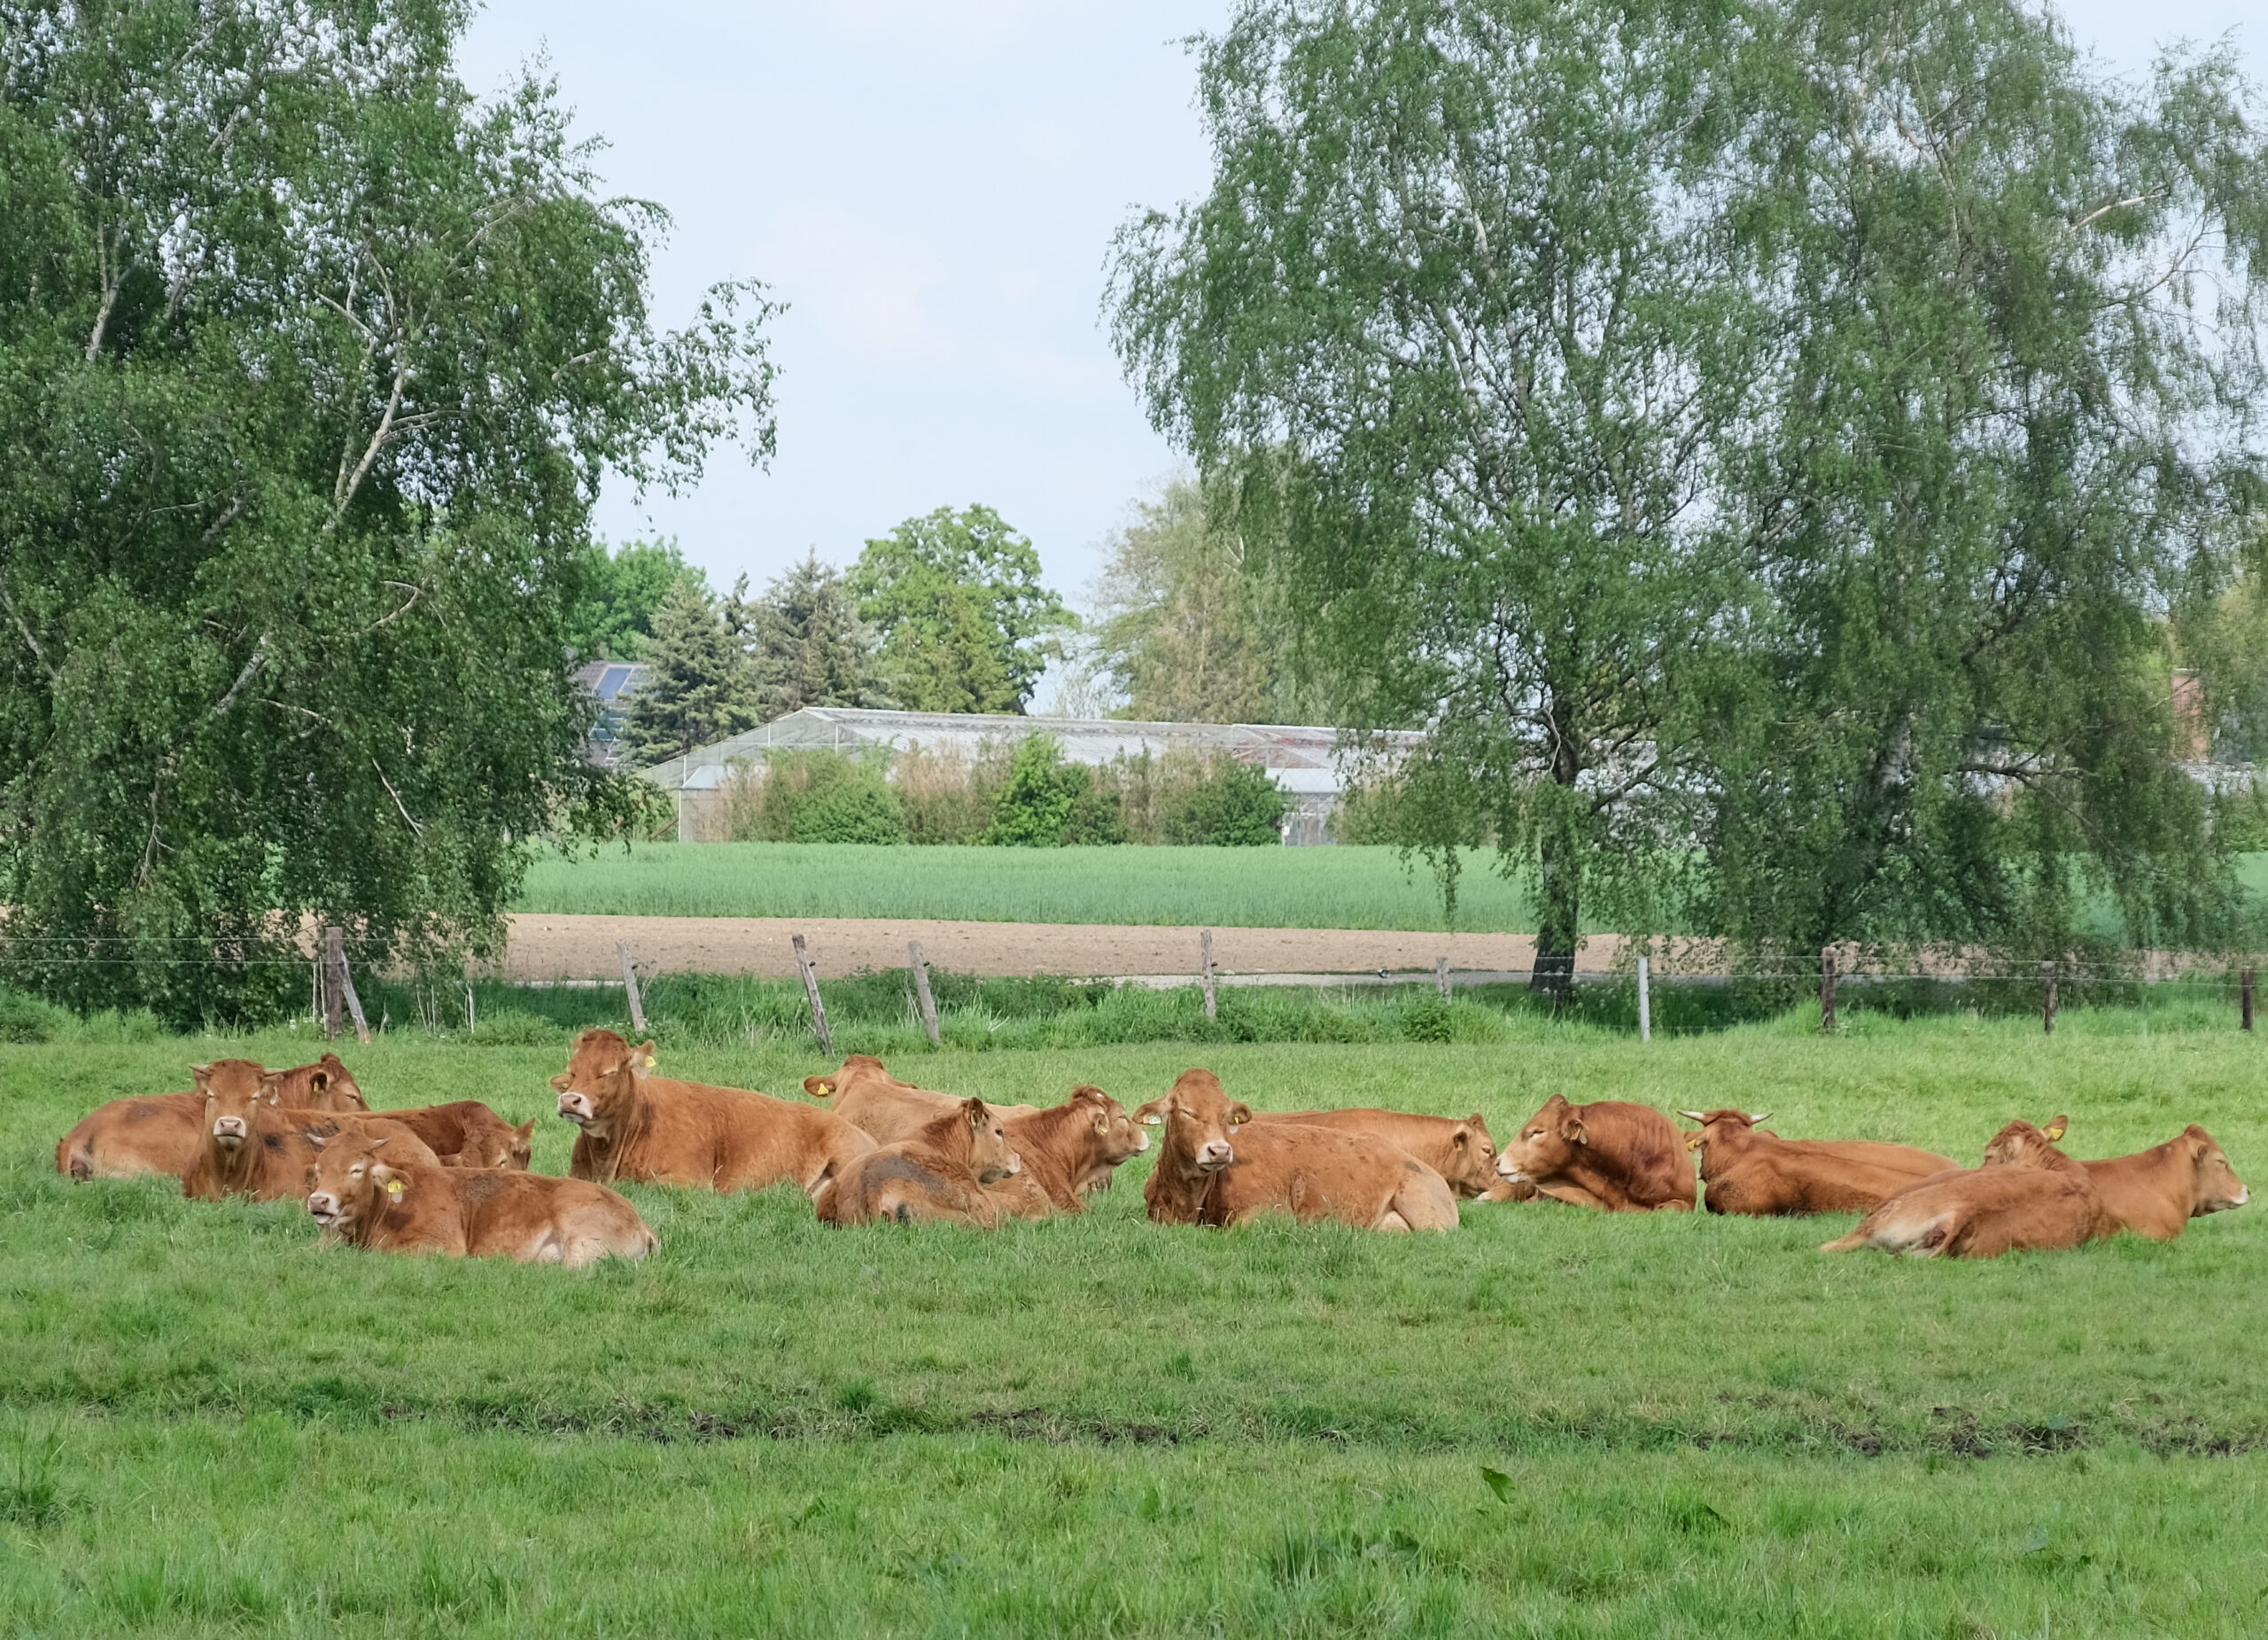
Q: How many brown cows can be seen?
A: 14